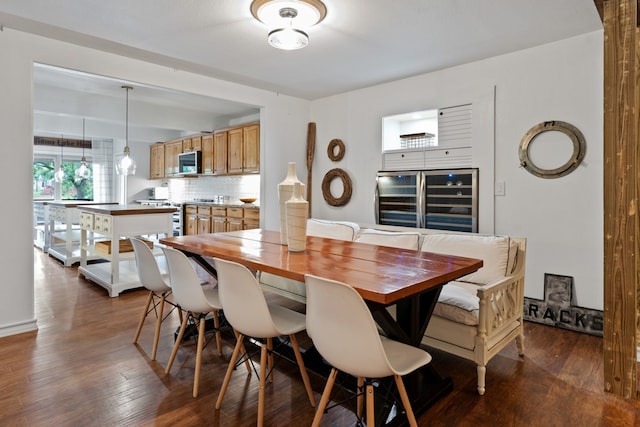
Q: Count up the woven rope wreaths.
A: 2